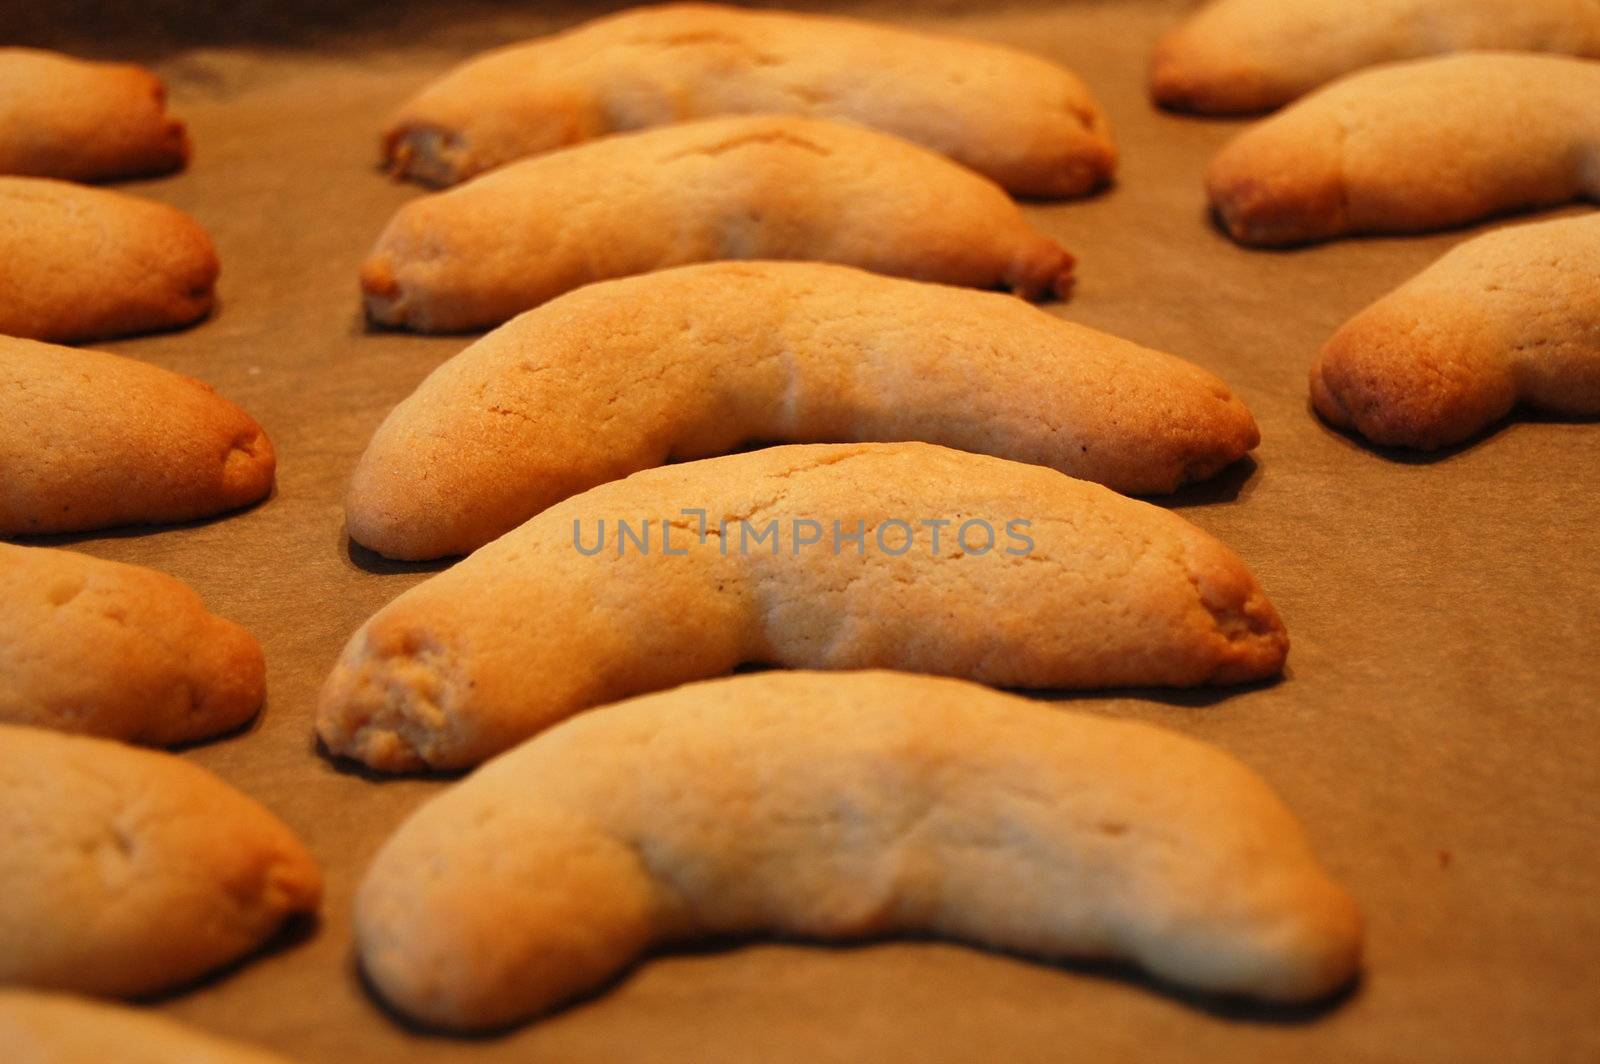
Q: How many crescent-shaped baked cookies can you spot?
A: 14